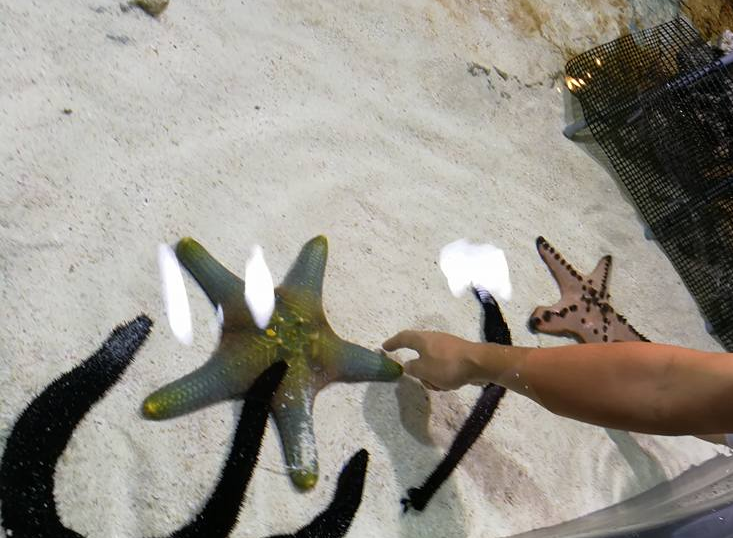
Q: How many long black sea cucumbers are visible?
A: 4